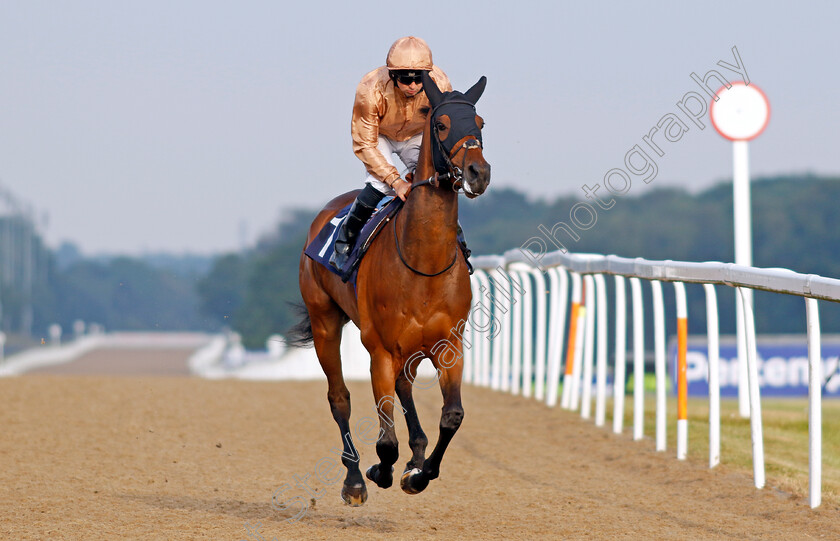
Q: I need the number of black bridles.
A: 1